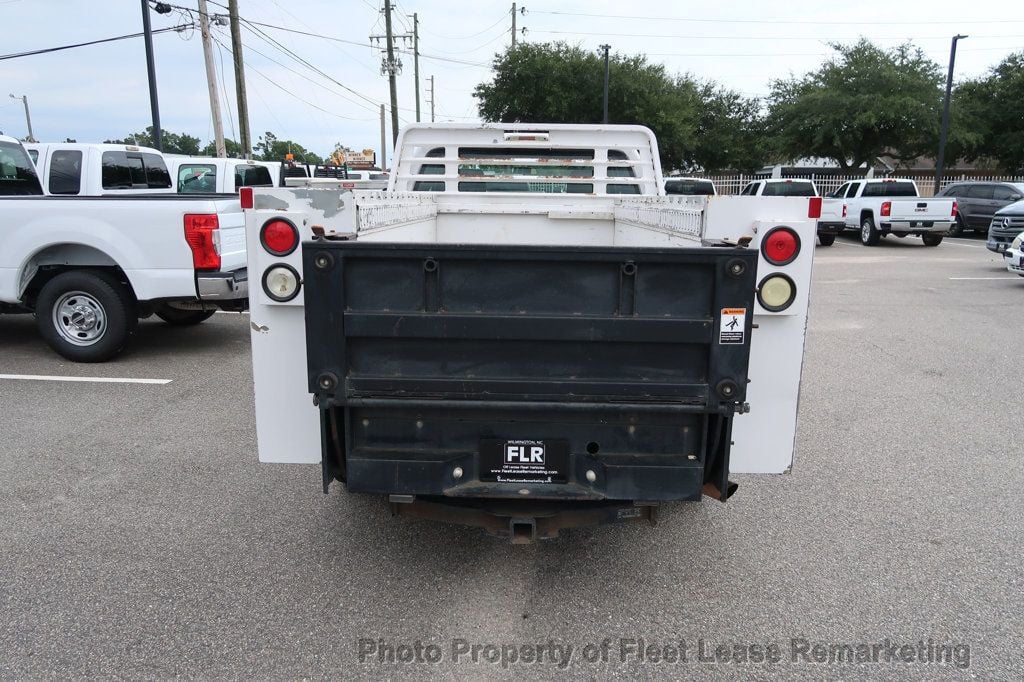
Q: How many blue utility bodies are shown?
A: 0